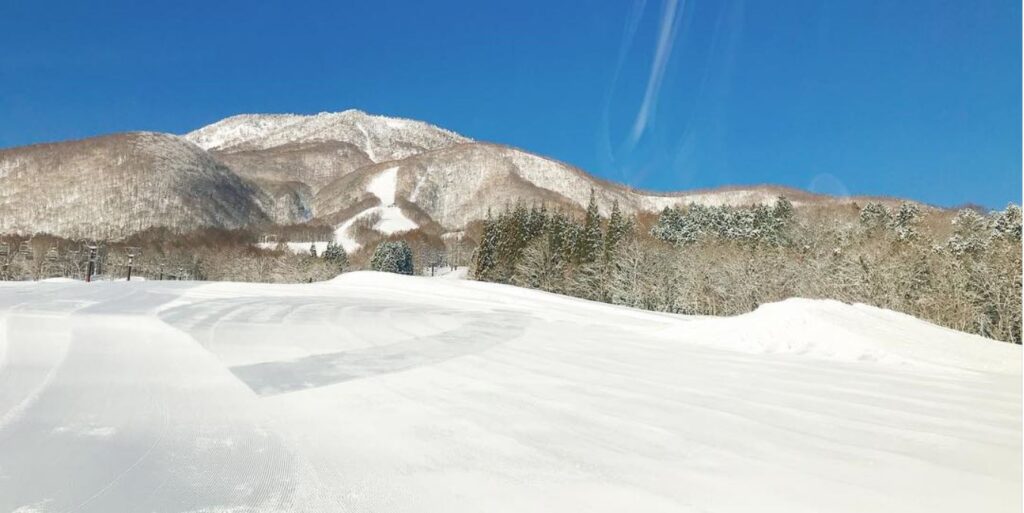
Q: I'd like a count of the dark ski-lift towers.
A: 2